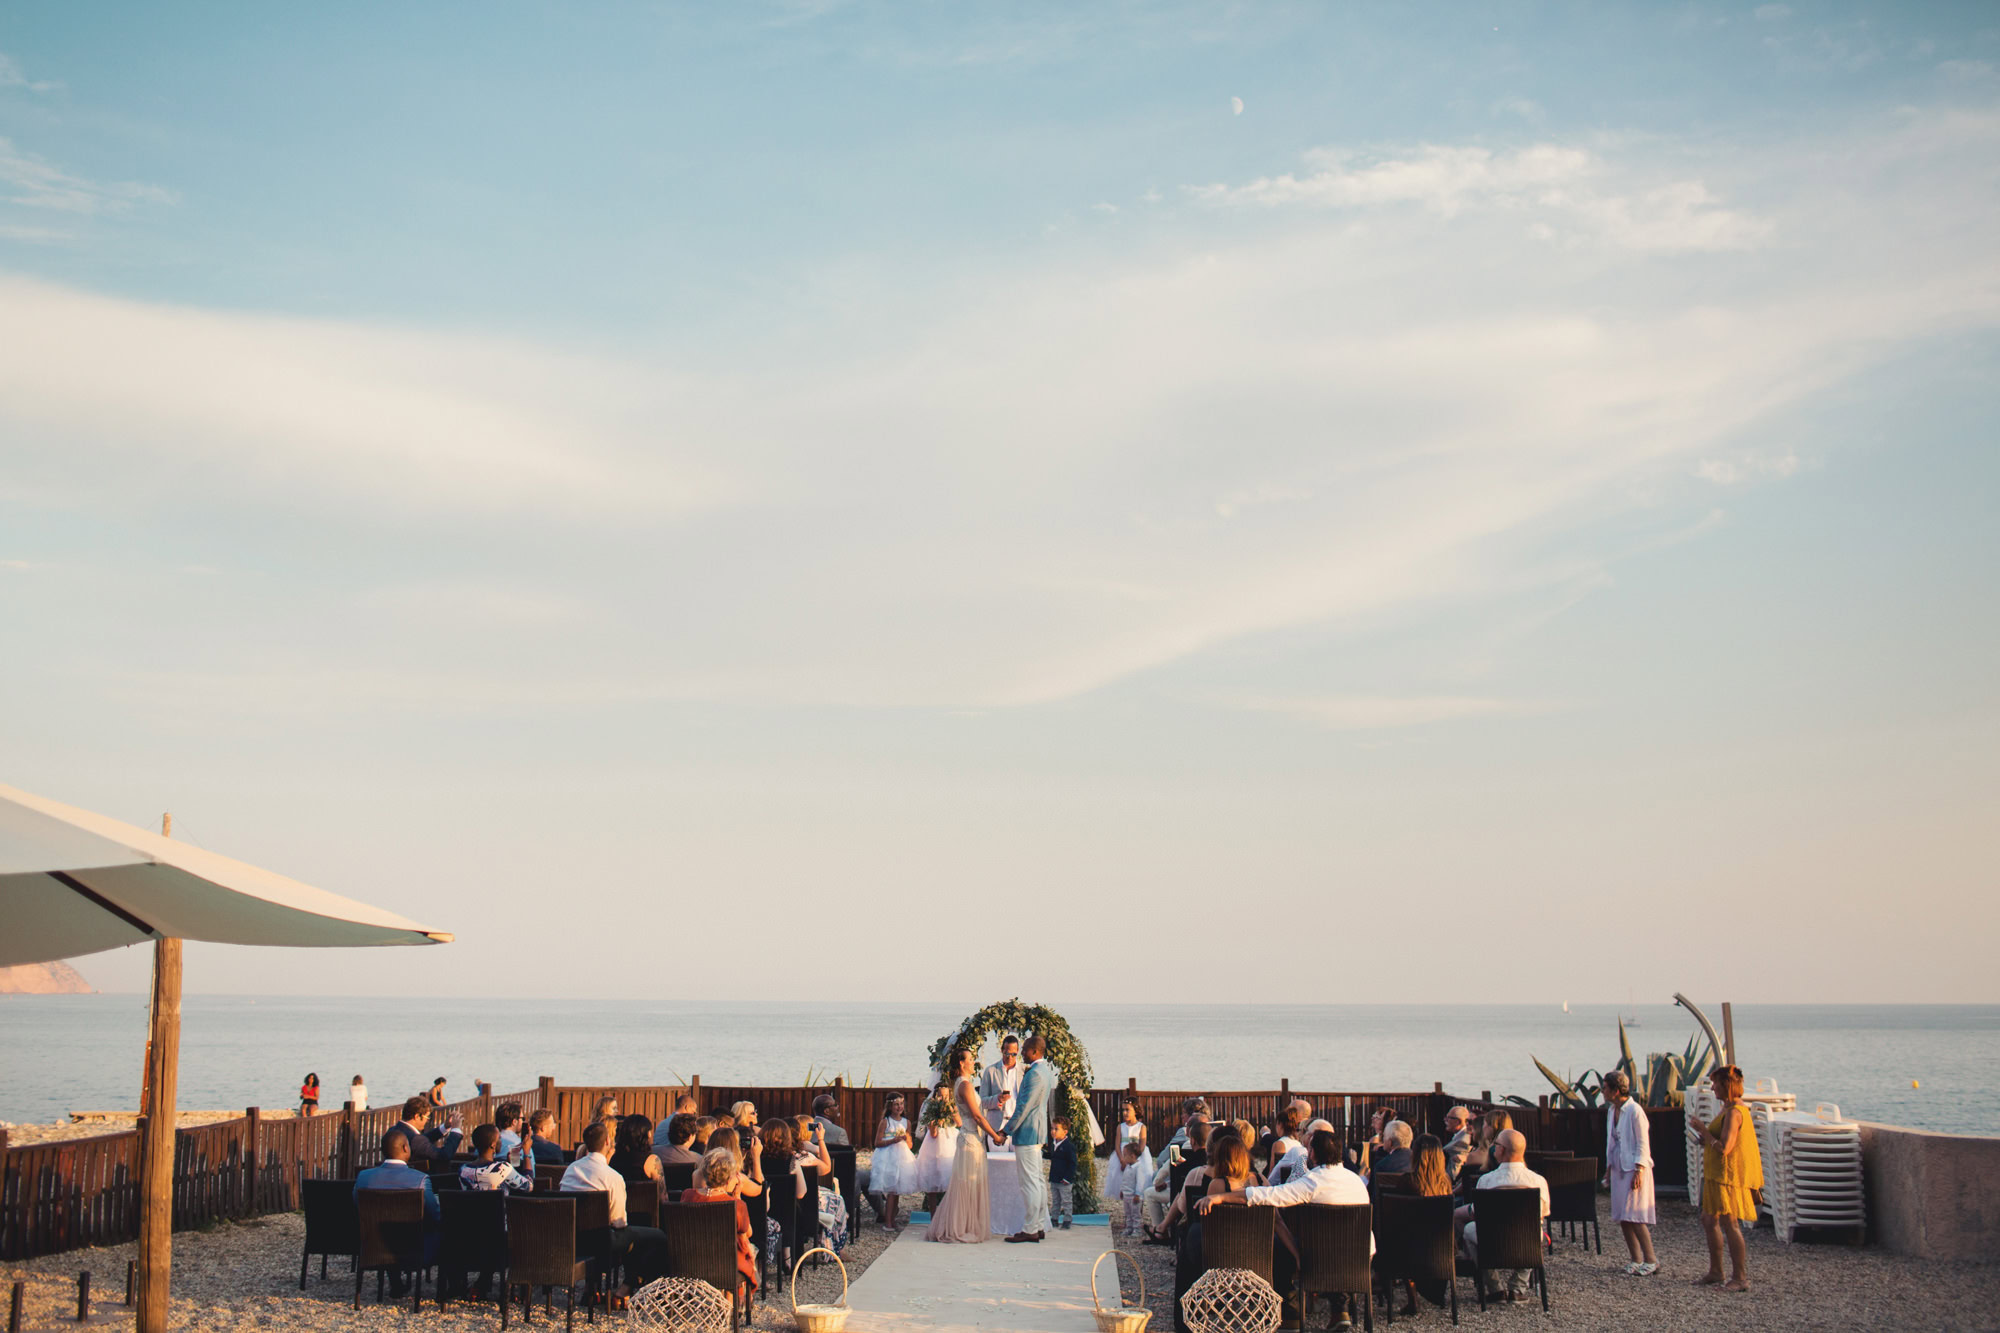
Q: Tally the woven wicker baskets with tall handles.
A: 2